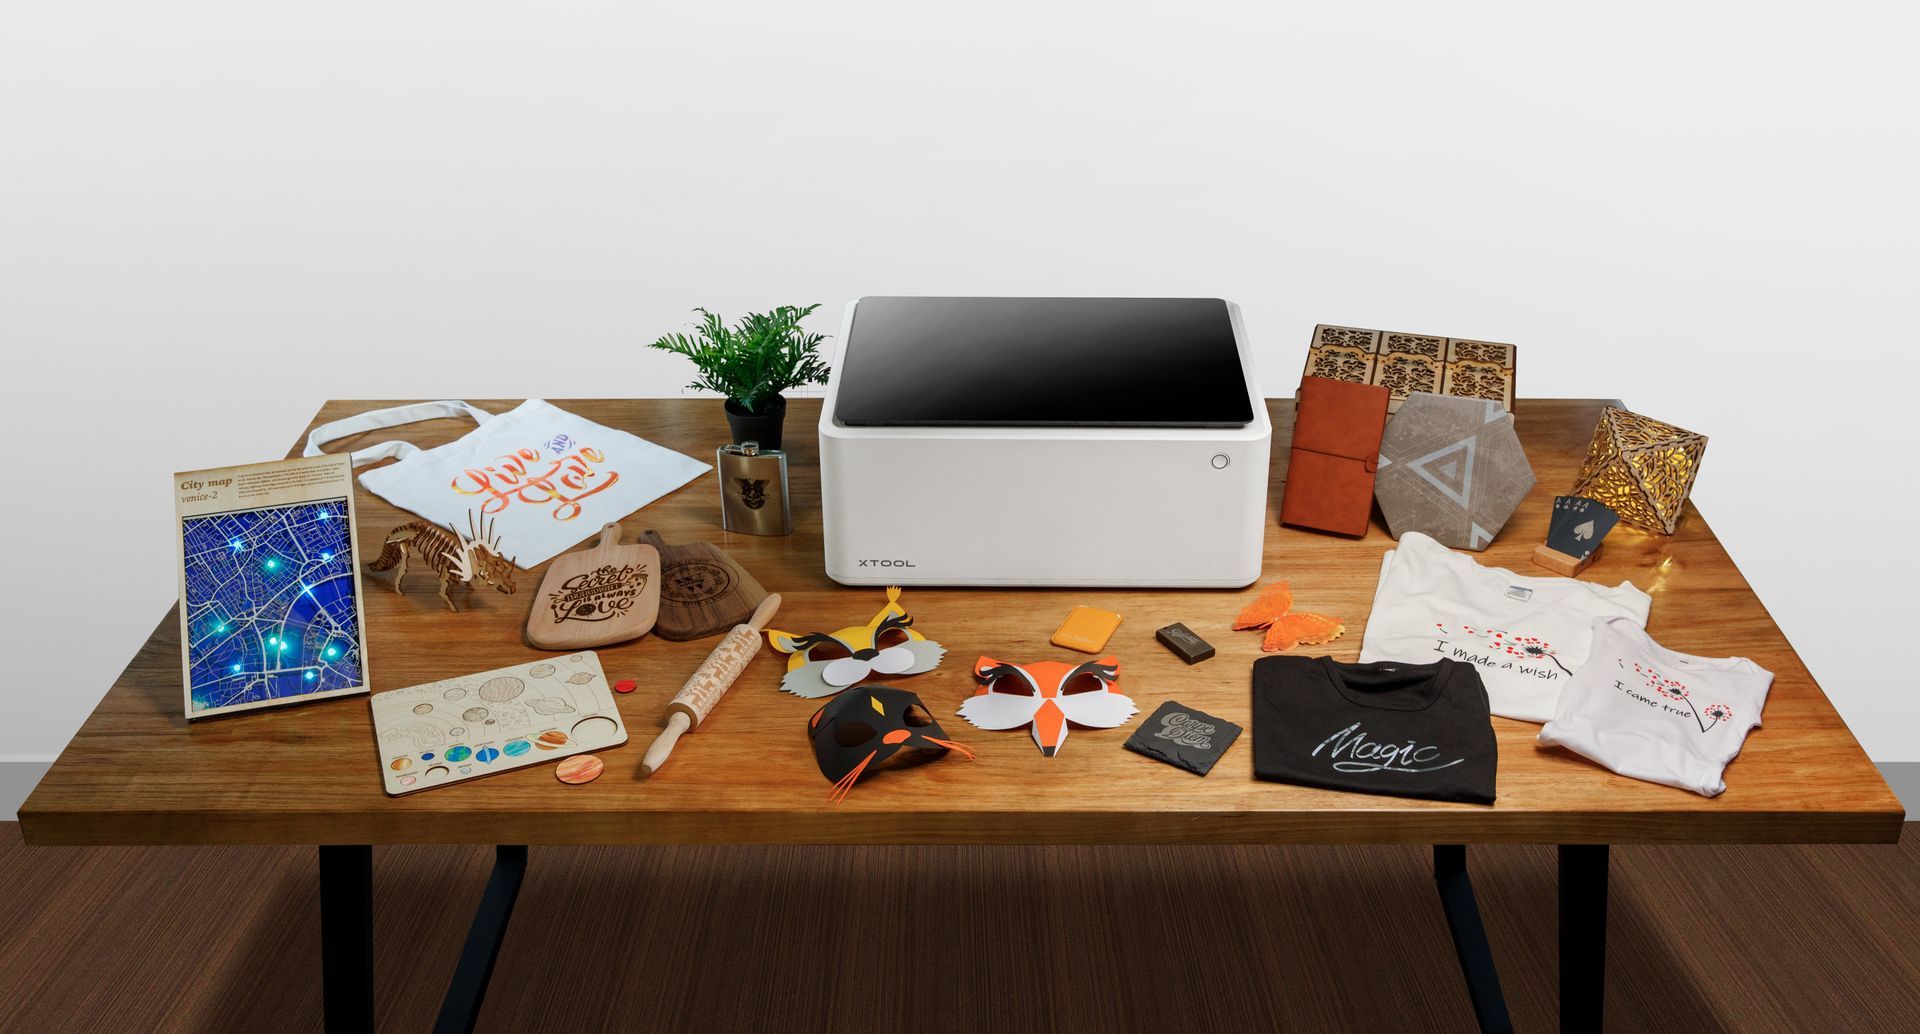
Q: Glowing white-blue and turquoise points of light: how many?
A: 11